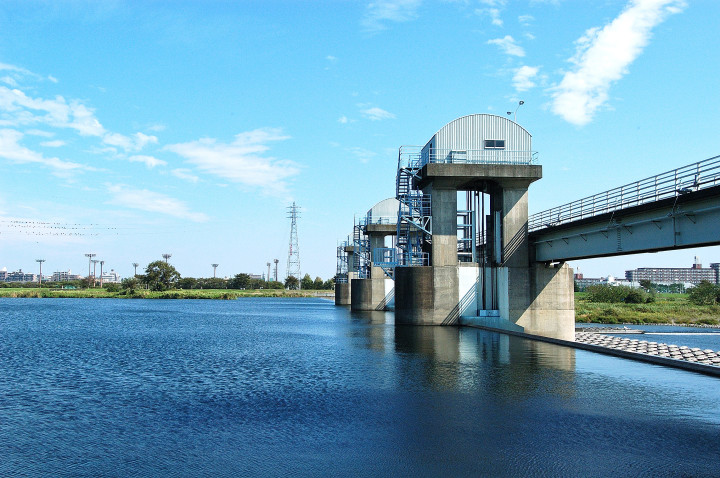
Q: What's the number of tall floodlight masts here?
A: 9